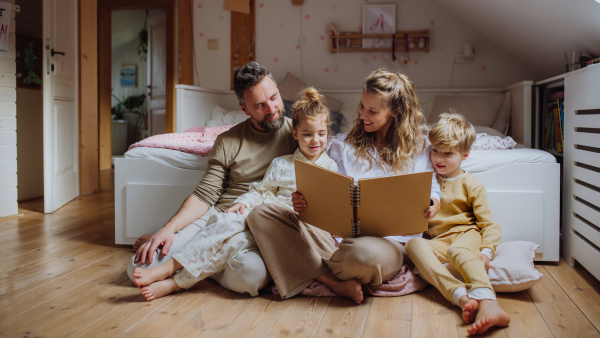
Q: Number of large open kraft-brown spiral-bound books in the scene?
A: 1